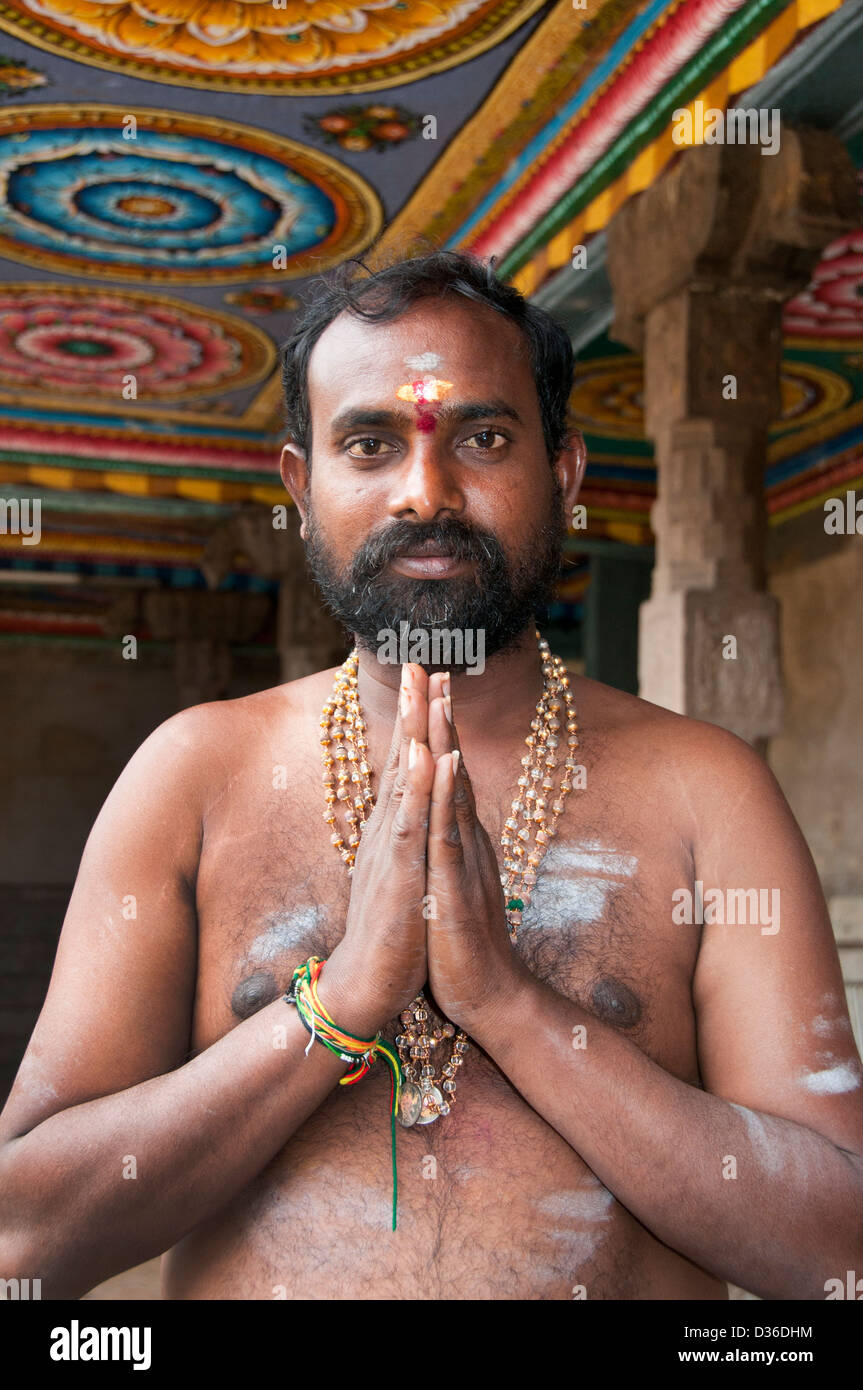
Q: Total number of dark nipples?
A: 2